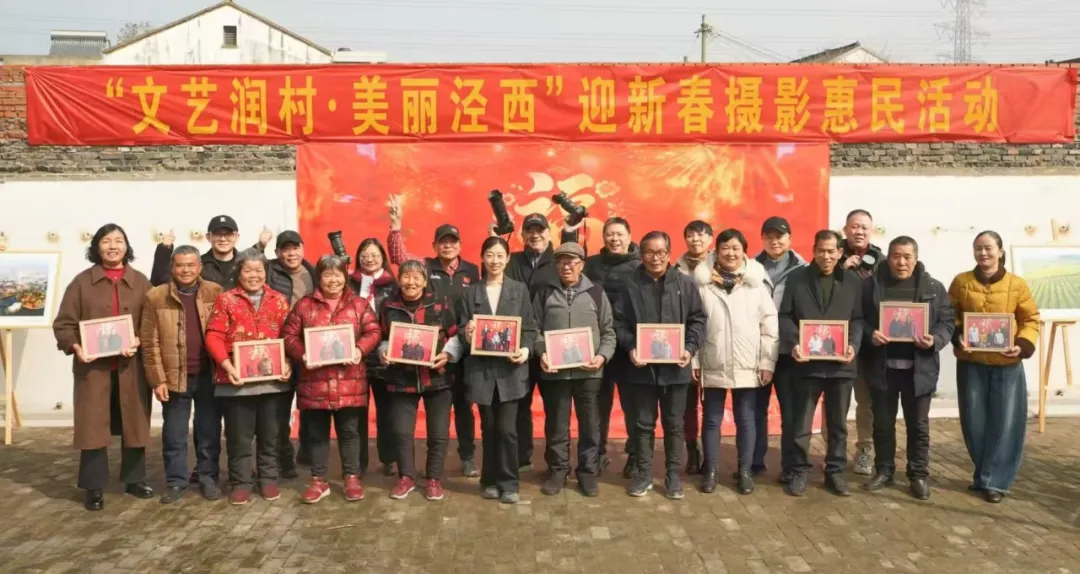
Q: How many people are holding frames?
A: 10